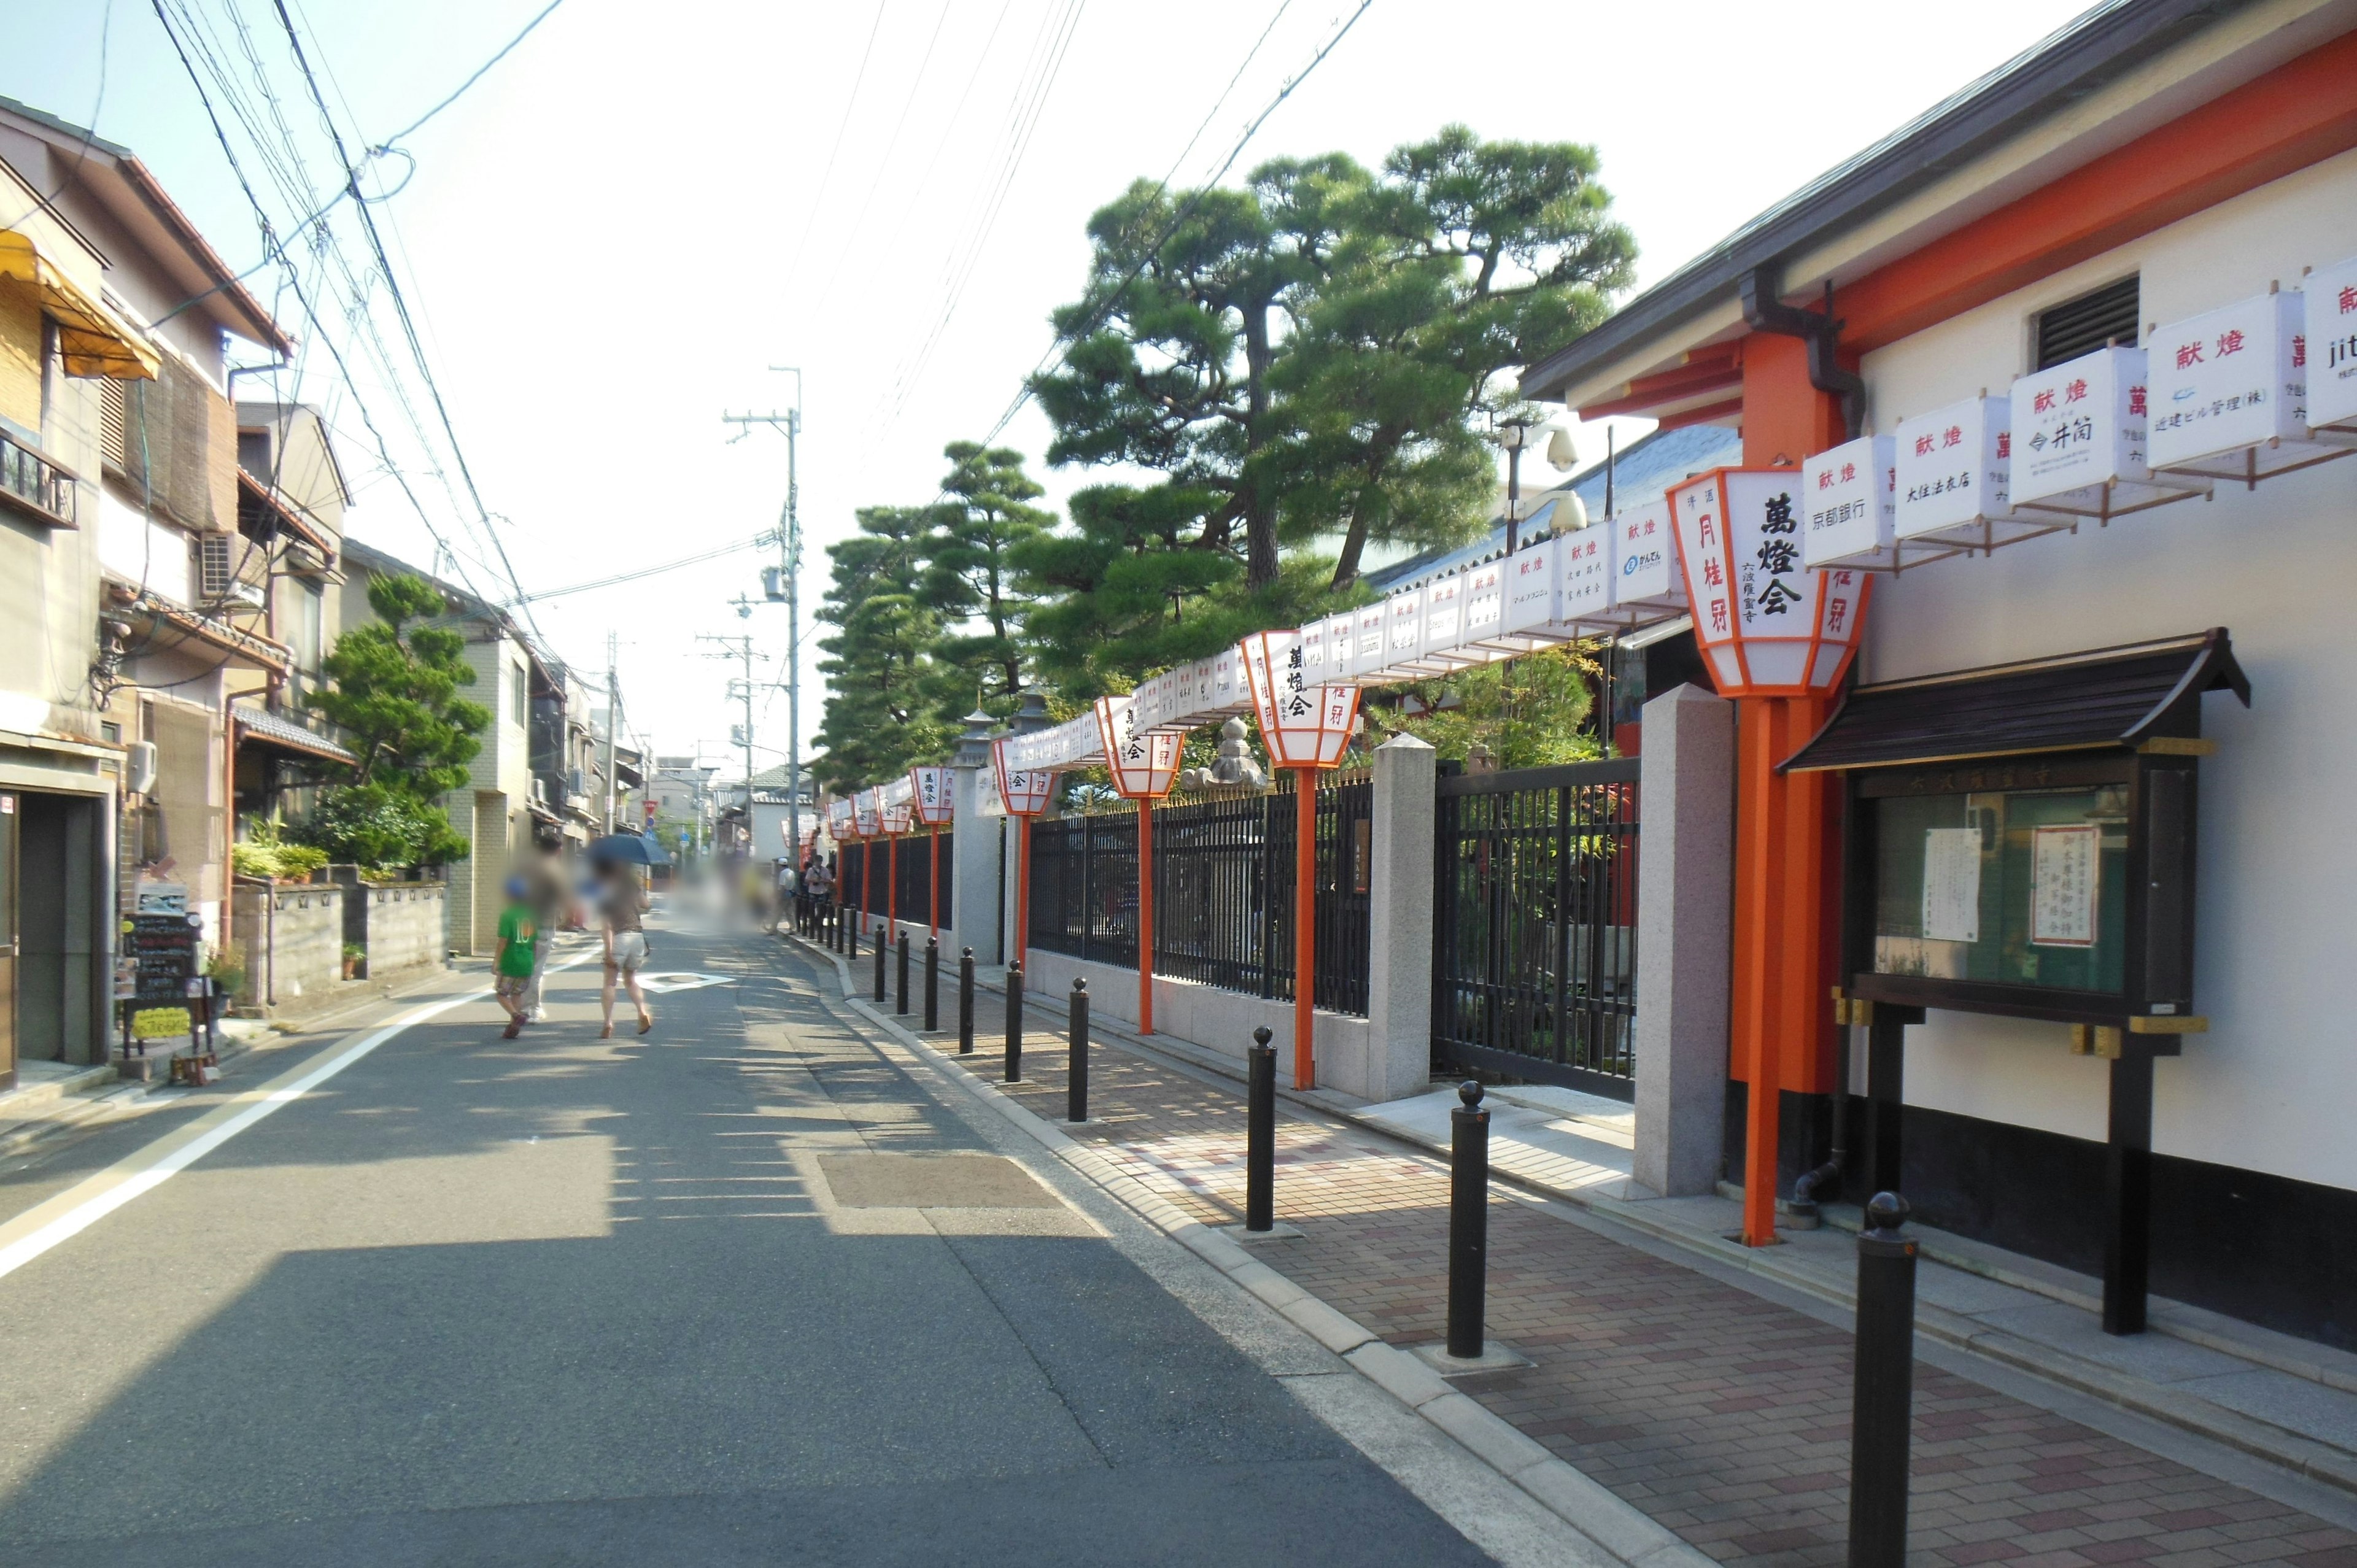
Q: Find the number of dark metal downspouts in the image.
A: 1